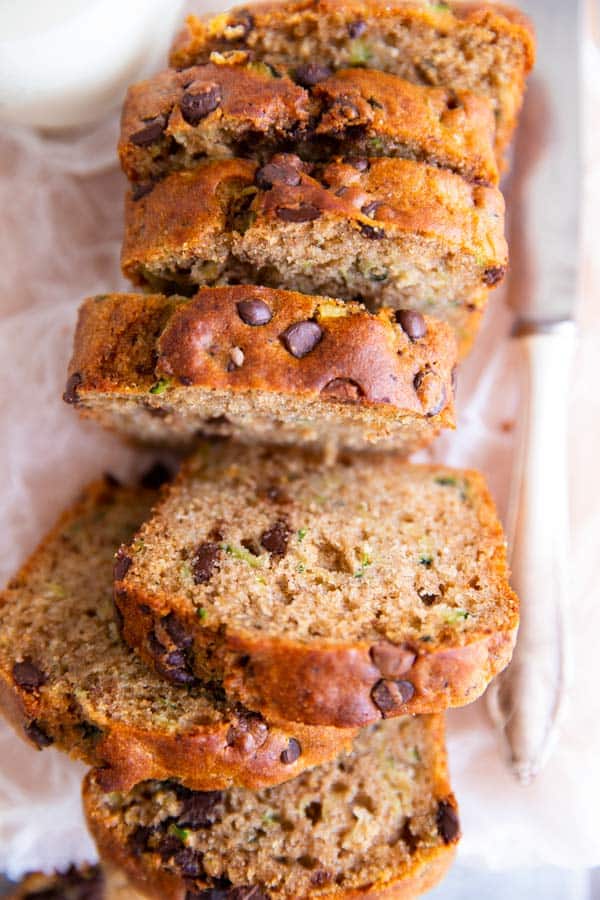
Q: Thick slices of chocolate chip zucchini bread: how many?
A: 7